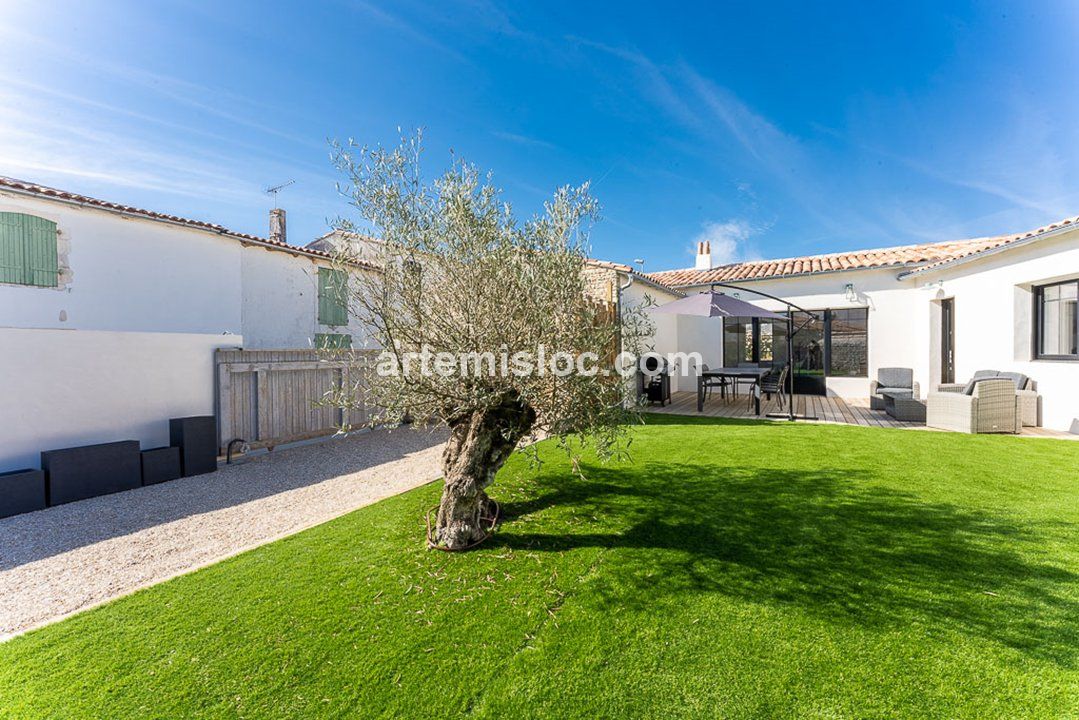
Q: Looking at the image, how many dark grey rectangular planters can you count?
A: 4